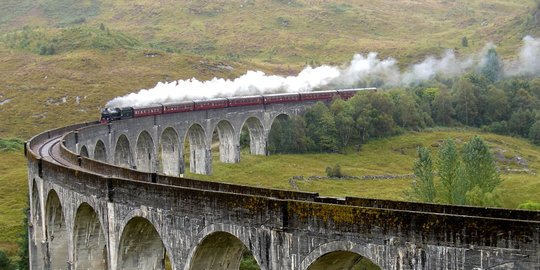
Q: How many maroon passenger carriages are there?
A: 7